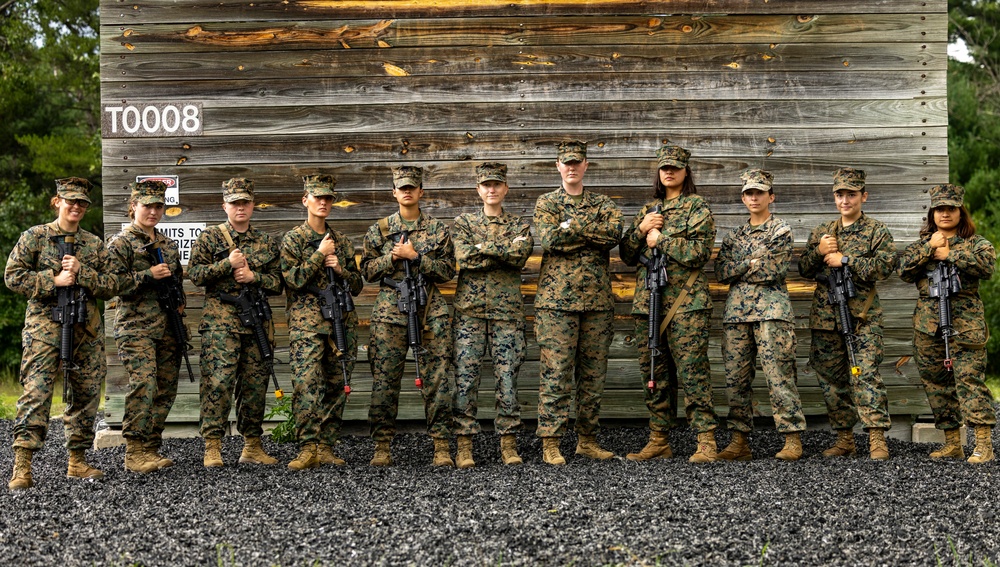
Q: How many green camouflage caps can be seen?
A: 11